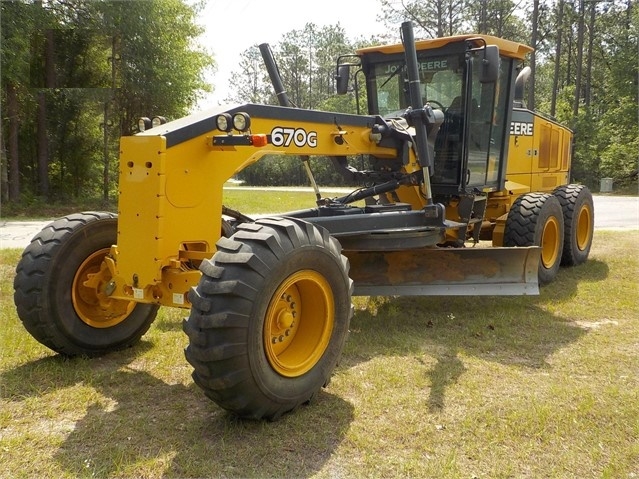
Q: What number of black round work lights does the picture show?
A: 4